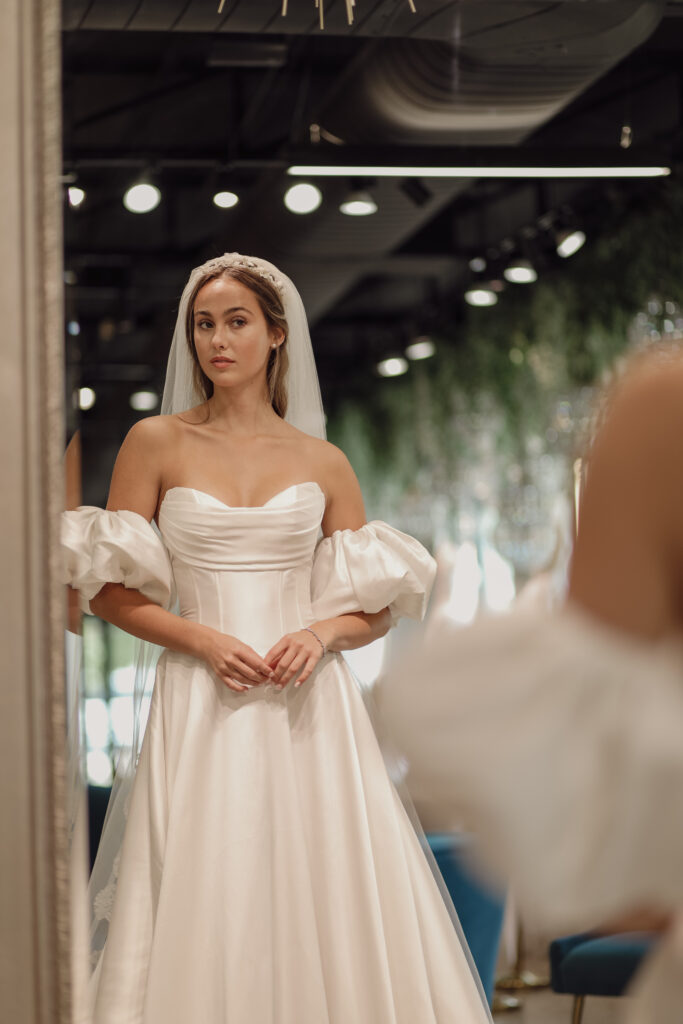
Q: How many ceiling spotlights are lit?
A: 12